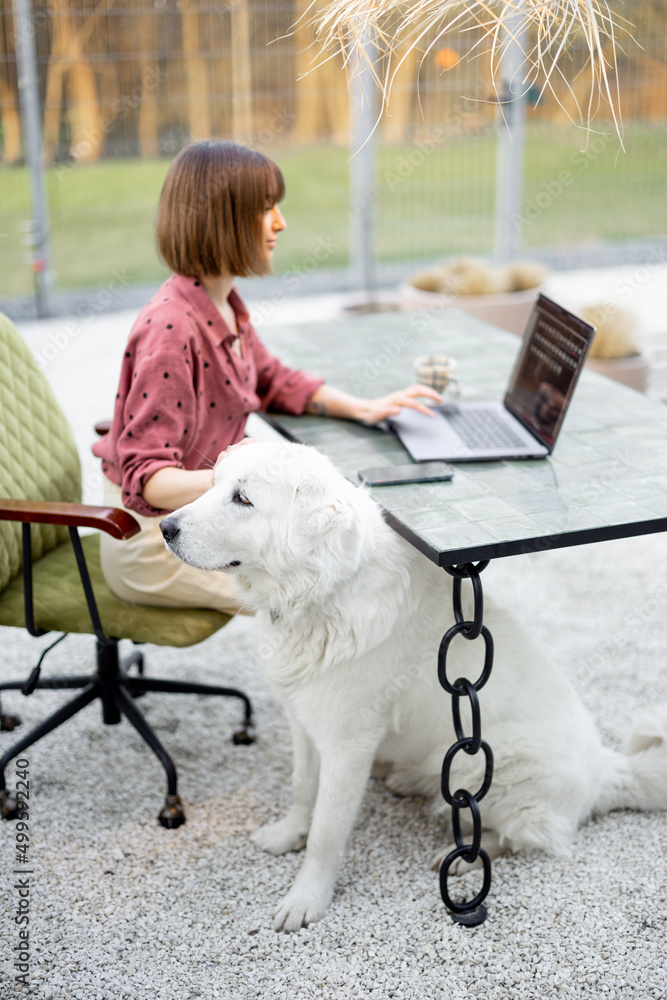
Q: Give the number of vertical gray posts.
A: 3